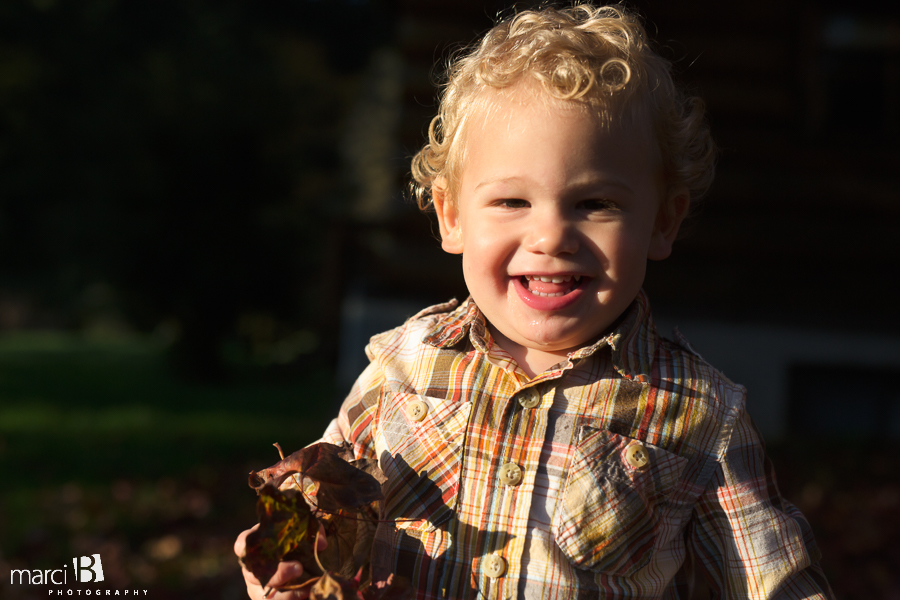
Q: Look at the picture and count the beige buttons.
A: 5